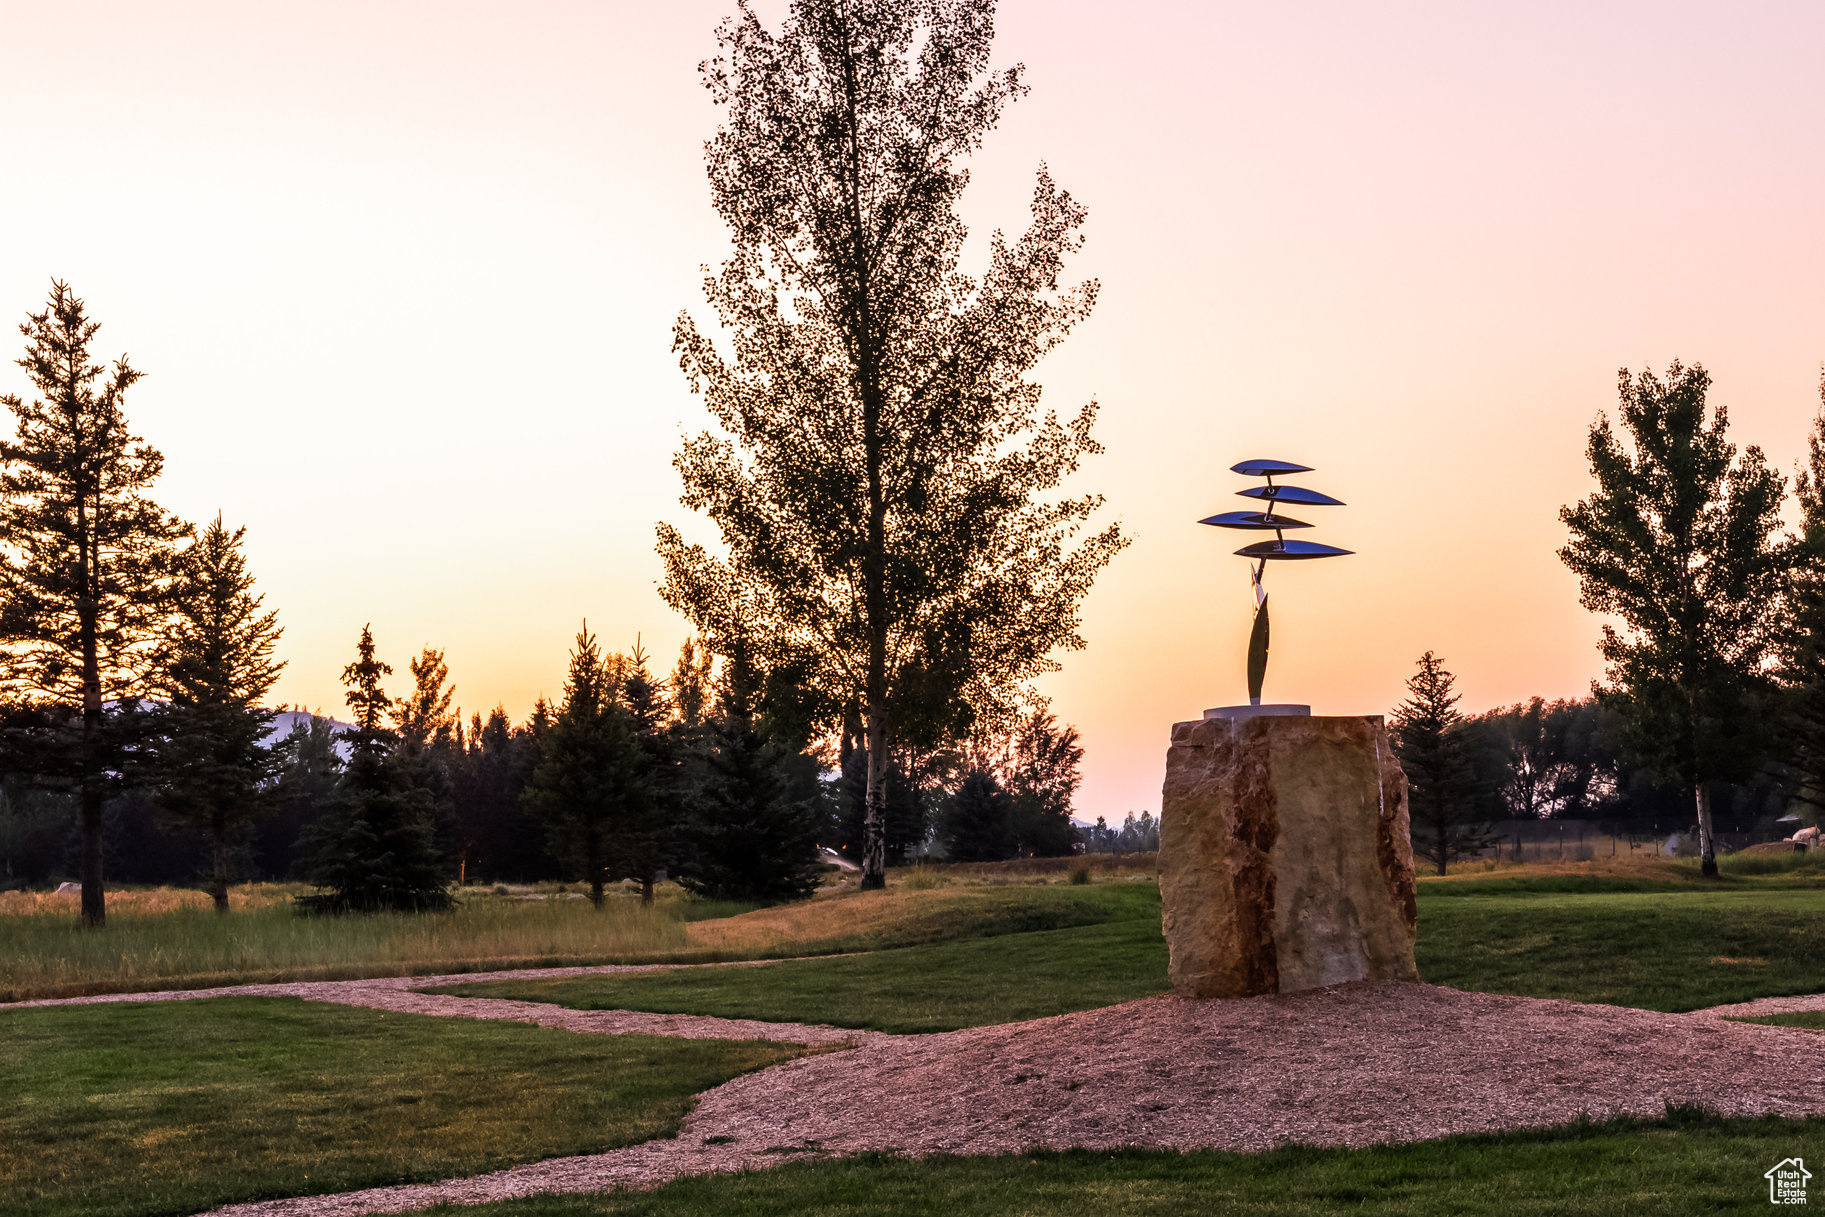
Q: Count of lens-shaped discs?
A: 4